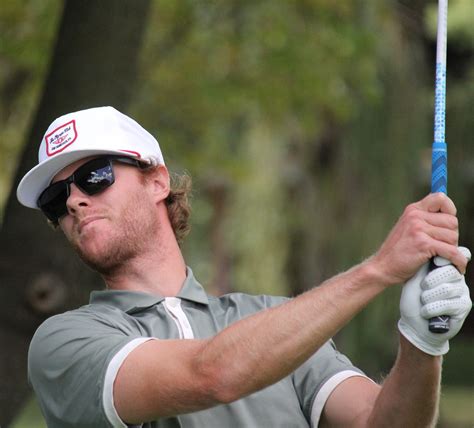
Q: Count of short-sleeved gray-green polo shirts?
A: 1